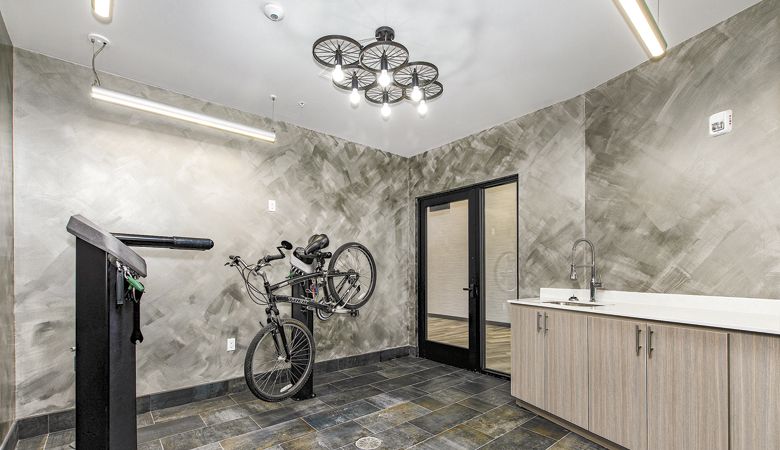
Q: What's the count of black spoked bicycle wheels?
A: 8